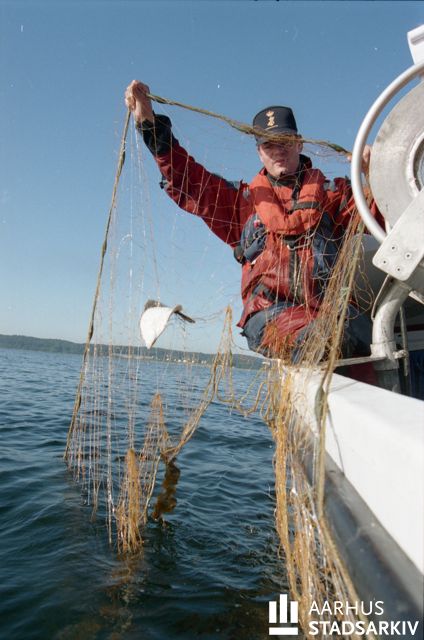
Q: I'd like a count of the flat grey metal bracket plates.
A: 1